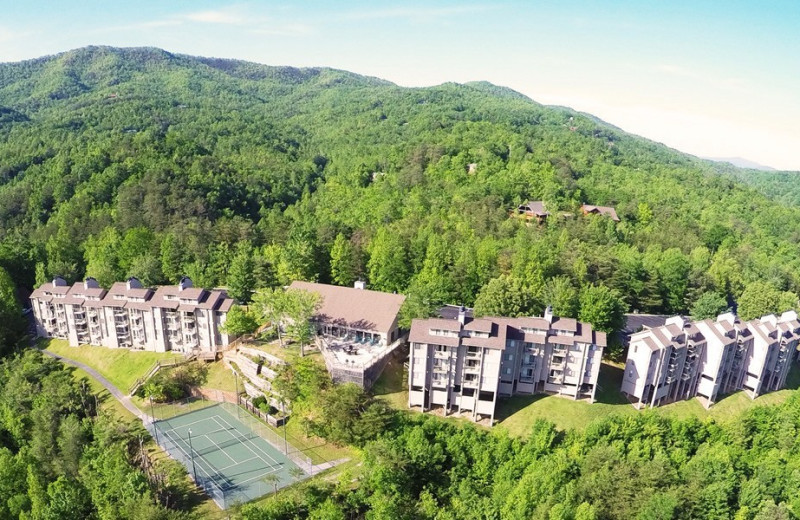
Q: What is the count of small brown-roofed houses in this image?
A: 2